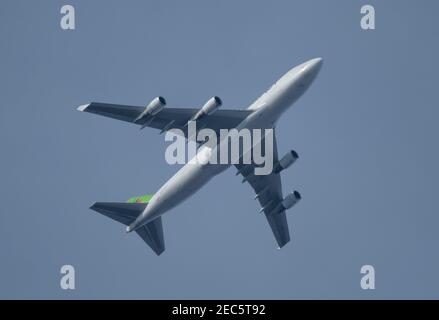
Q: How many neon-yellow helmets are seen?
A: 0